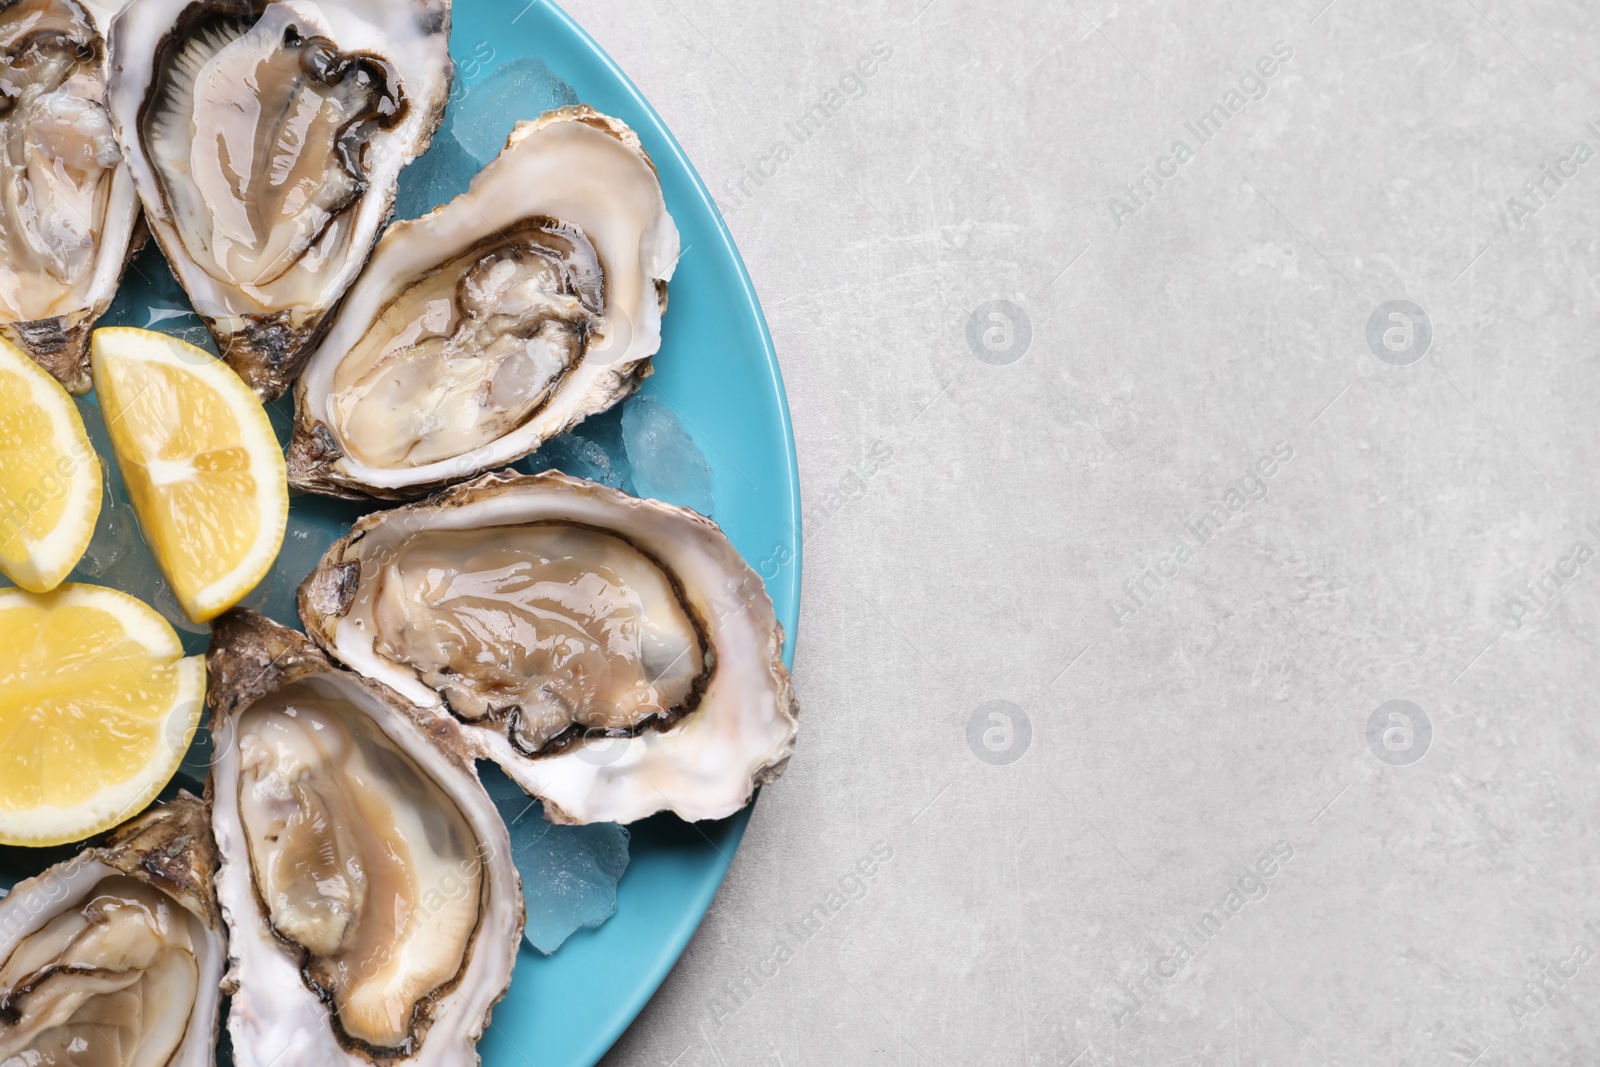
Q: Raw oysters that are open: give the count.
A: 6